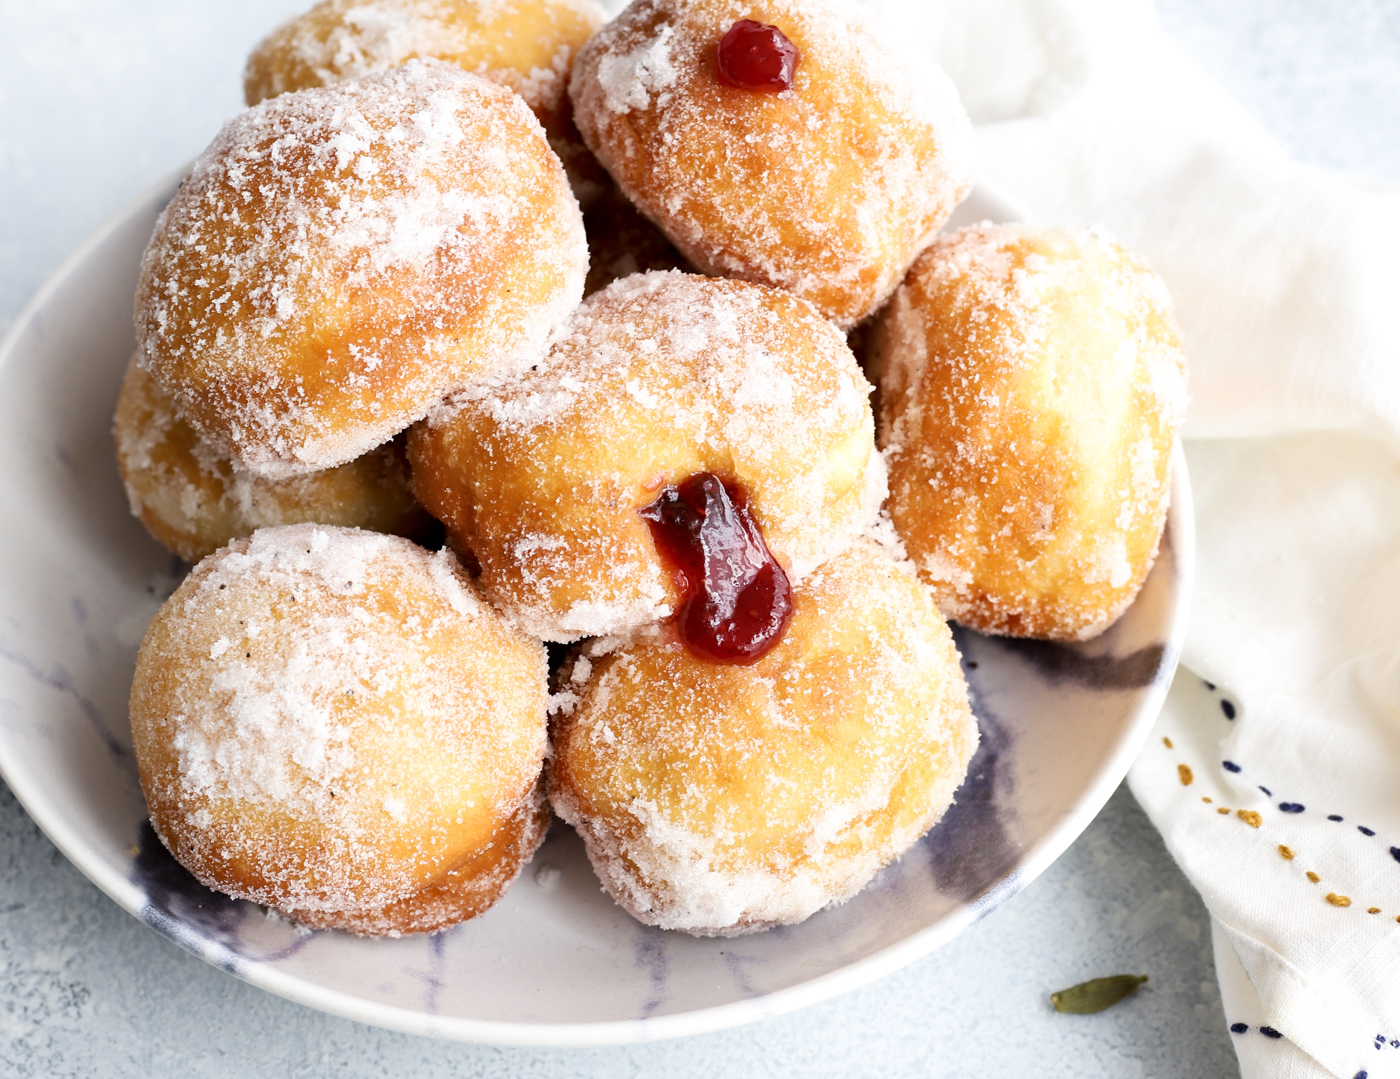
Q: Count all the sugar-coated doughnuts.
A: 8